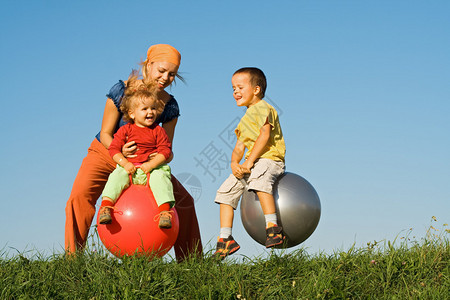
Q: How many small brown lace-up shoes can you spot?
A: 2